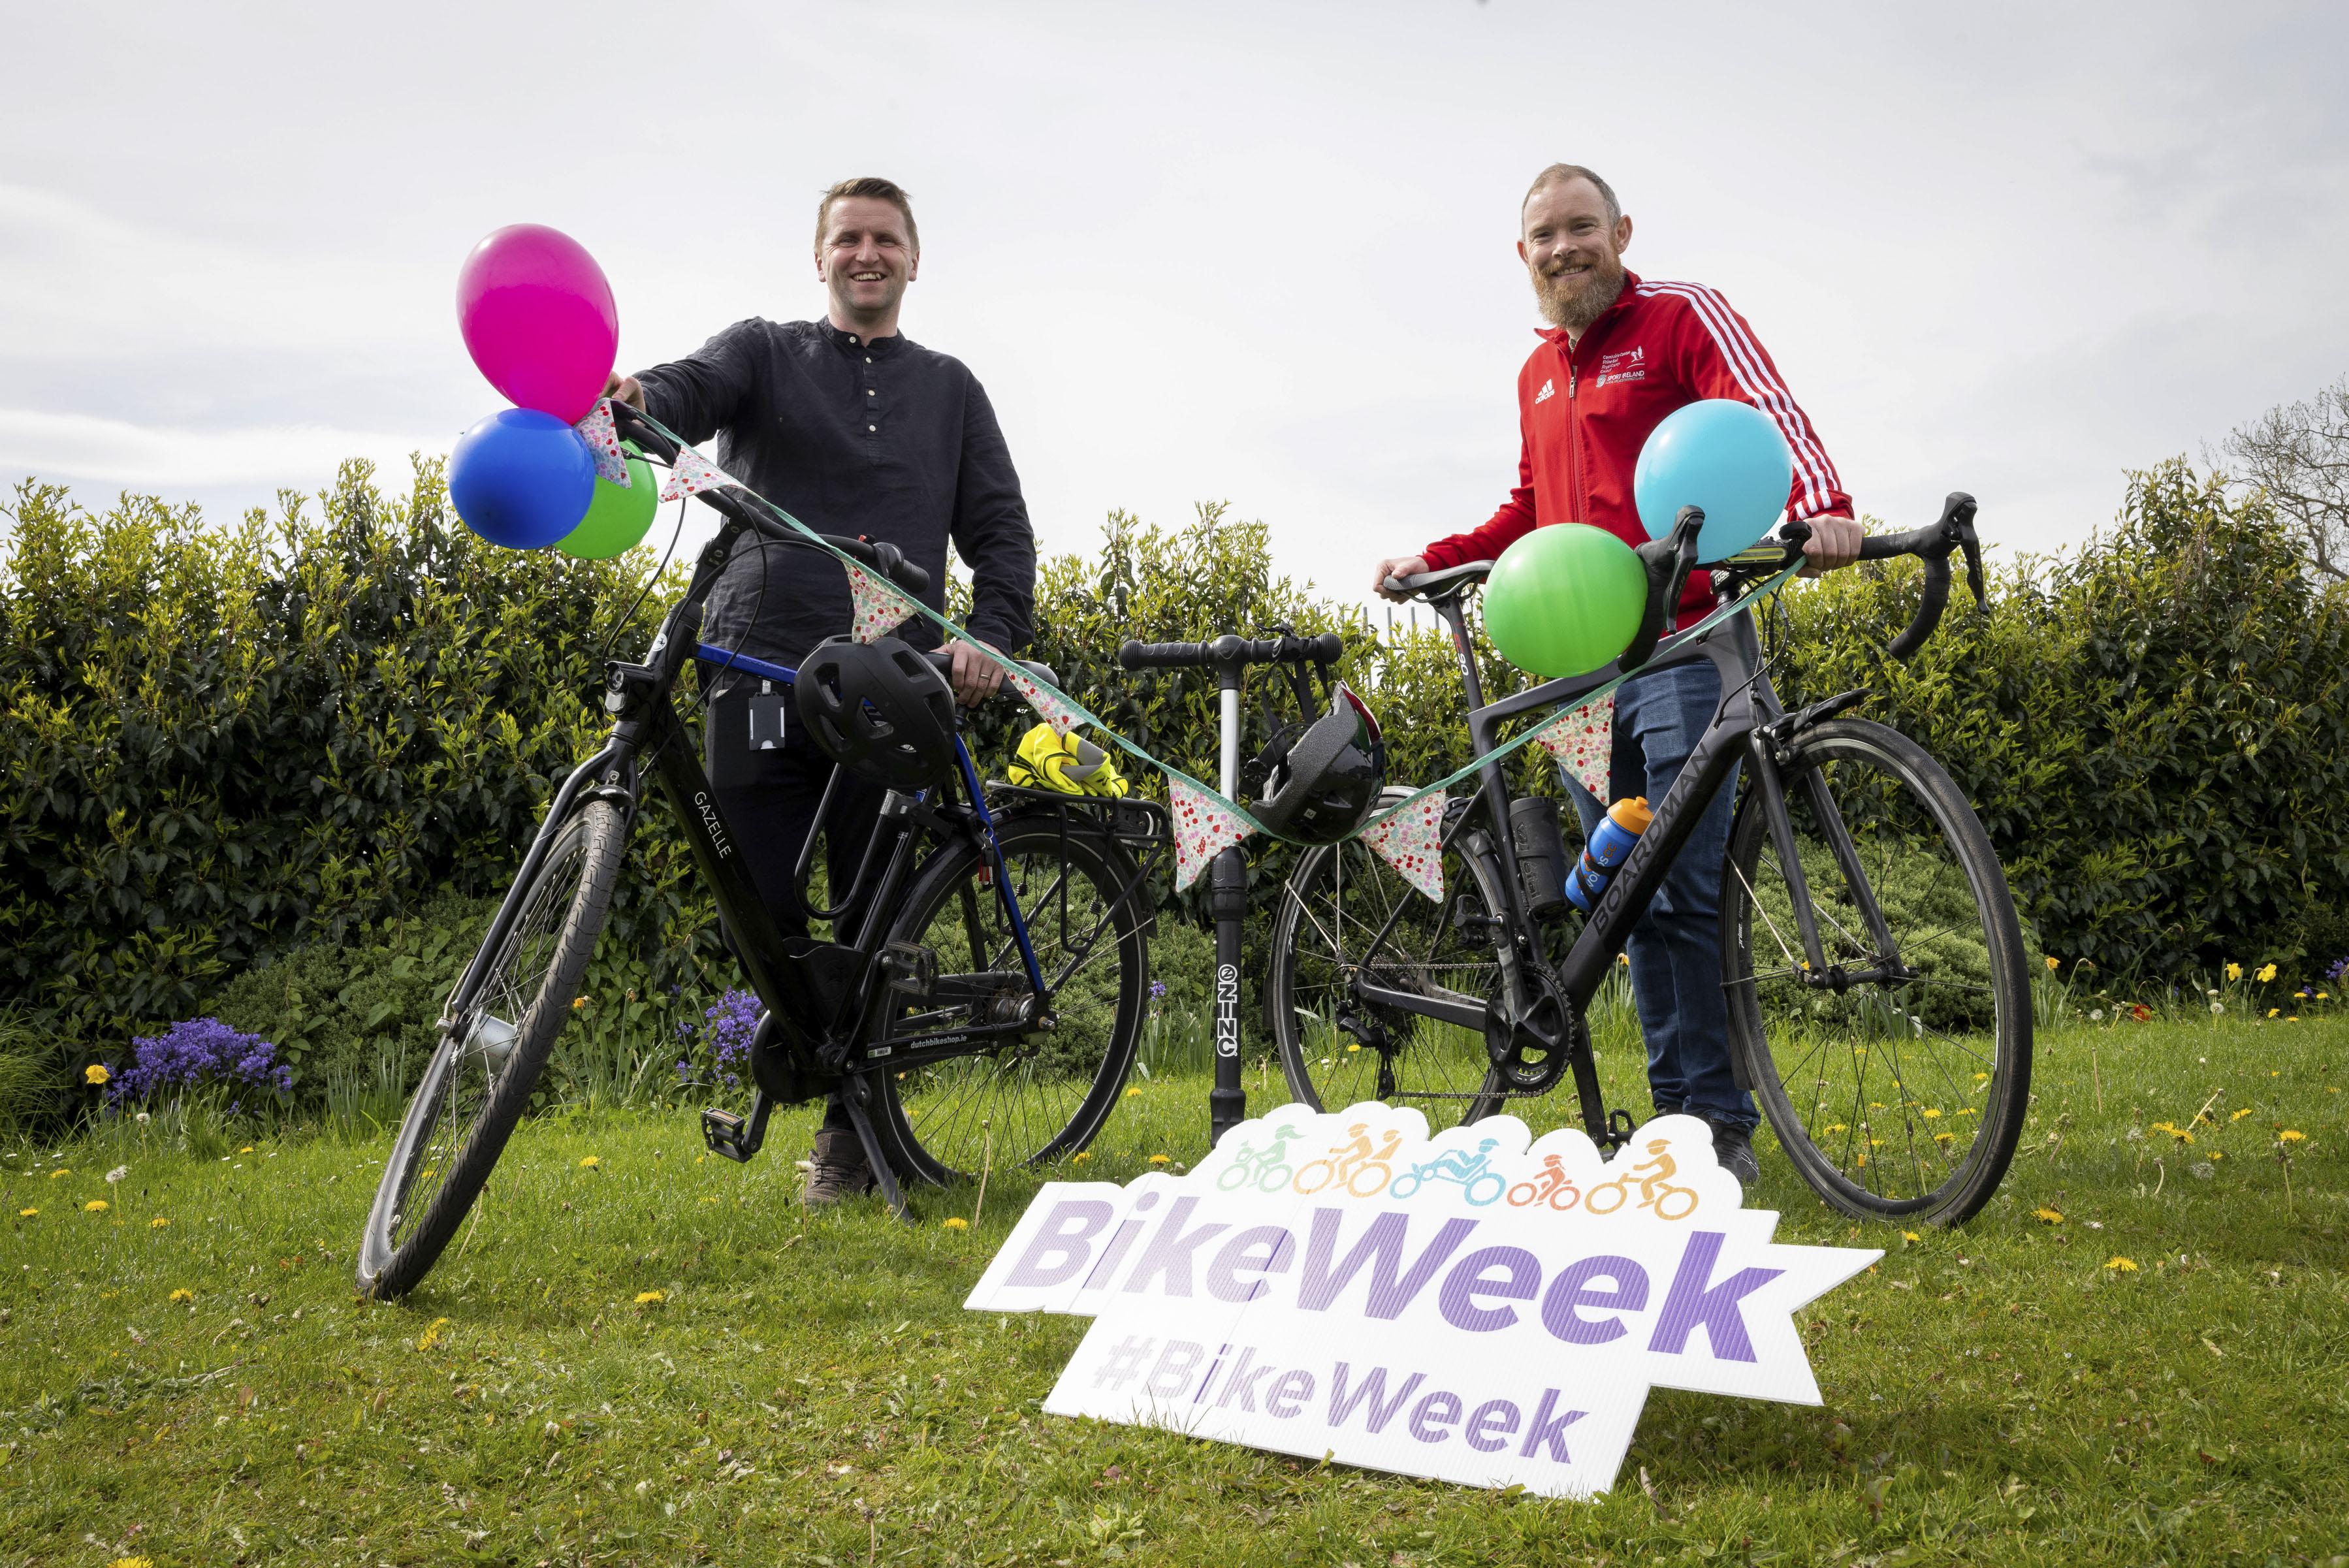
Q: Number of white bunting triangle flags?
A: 7